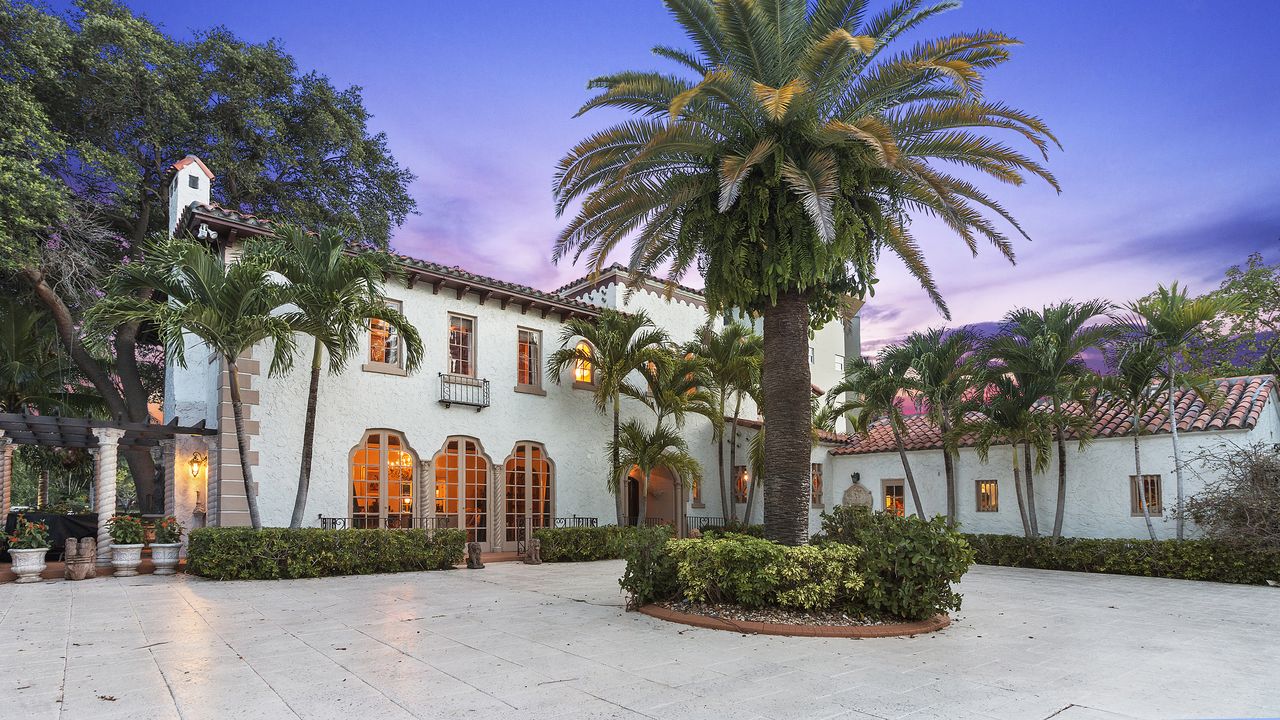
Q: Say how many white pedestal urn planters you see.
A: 3